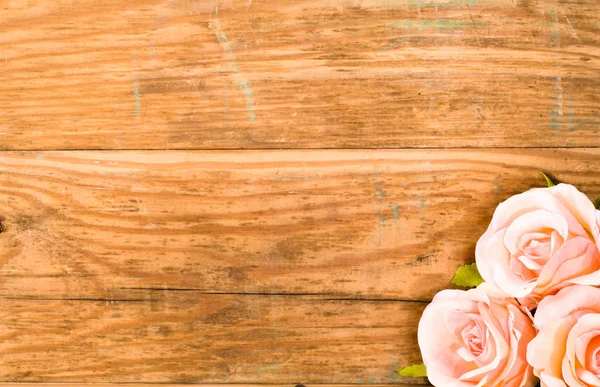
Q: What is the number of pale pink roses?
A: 3